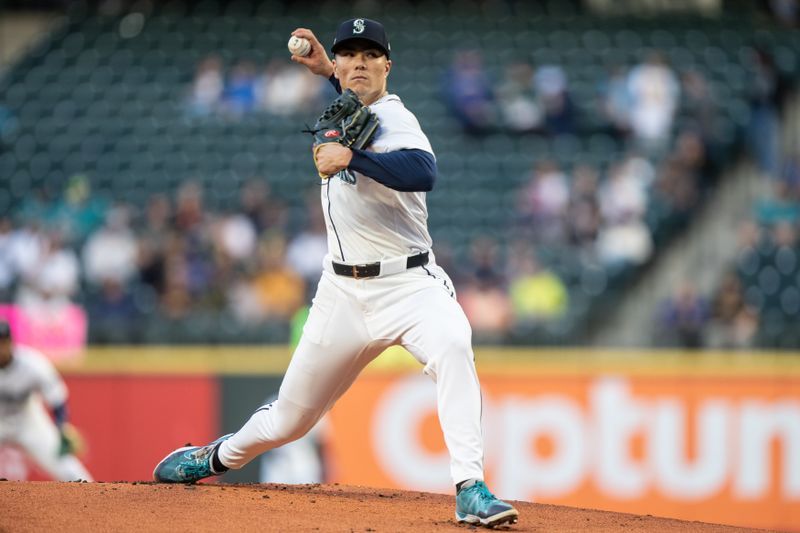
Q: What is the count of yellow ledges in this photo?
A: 1